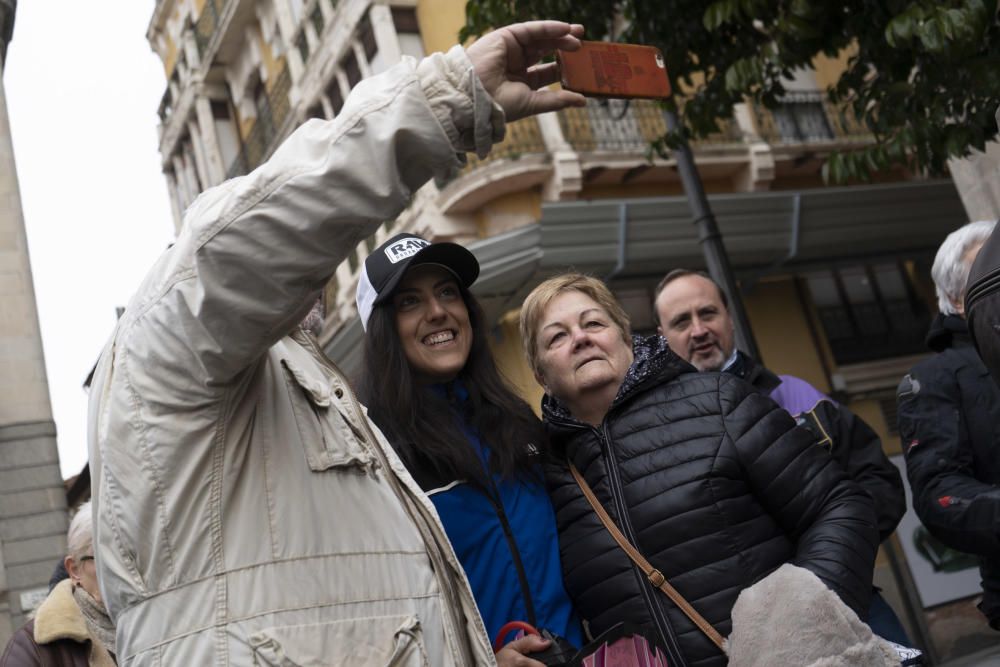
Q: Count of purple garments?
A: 1